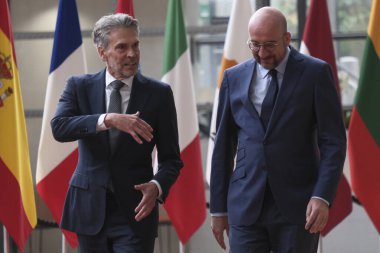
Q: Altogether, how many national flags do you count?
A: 7